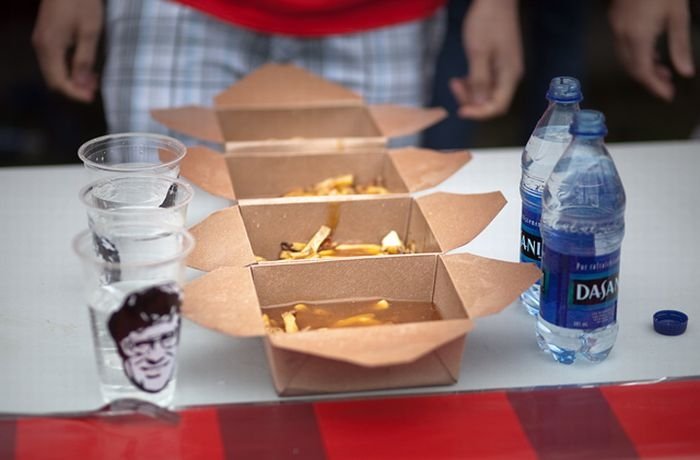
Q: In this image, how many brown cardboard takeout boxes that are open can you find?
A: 4